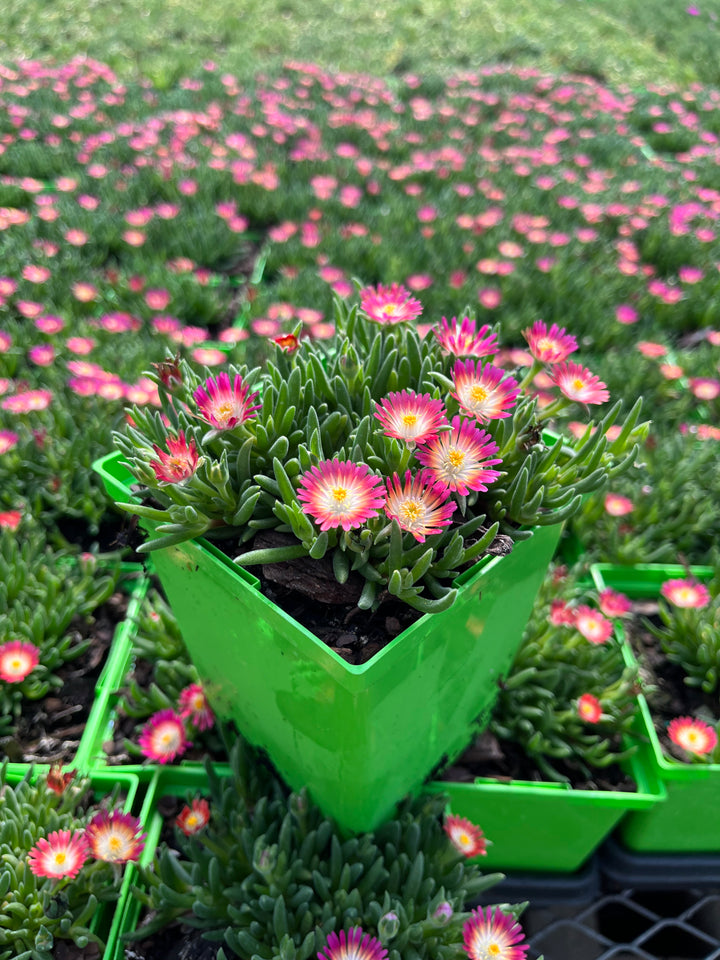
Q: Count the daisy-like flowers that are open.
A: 11